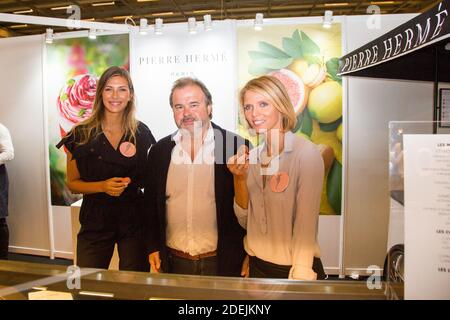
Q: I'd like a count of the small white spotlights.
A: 8